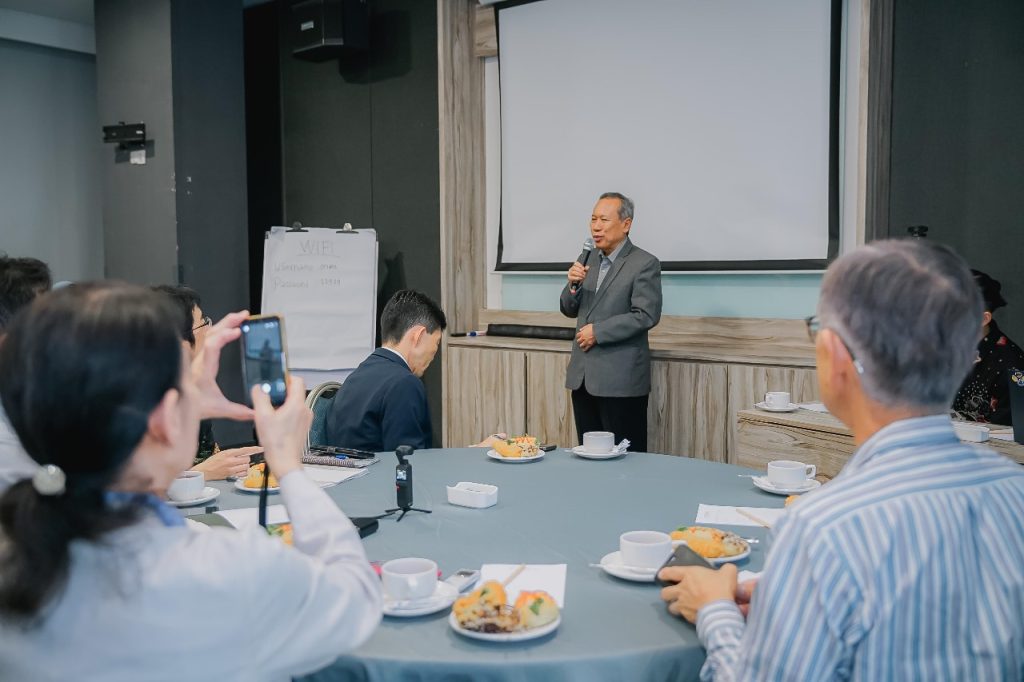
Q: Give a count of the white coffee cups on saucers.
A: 6